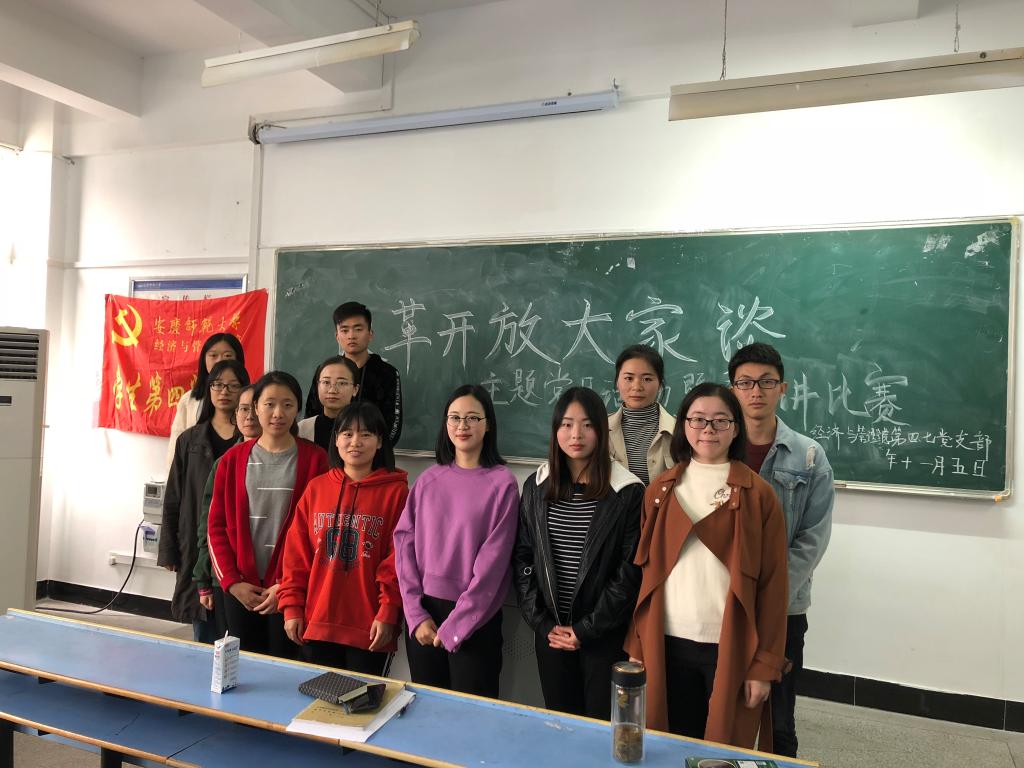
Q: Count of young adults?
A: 12